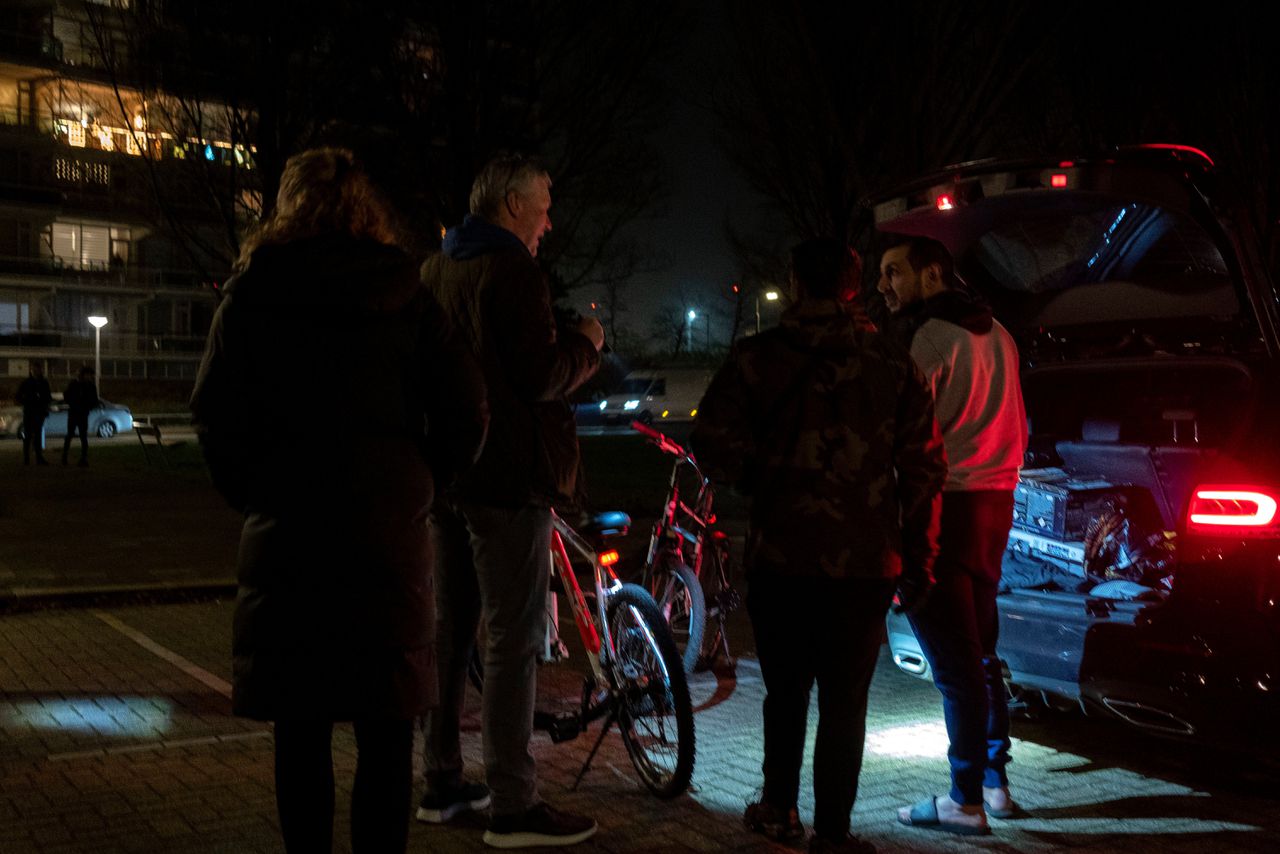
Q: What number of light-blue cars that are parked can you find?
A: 1